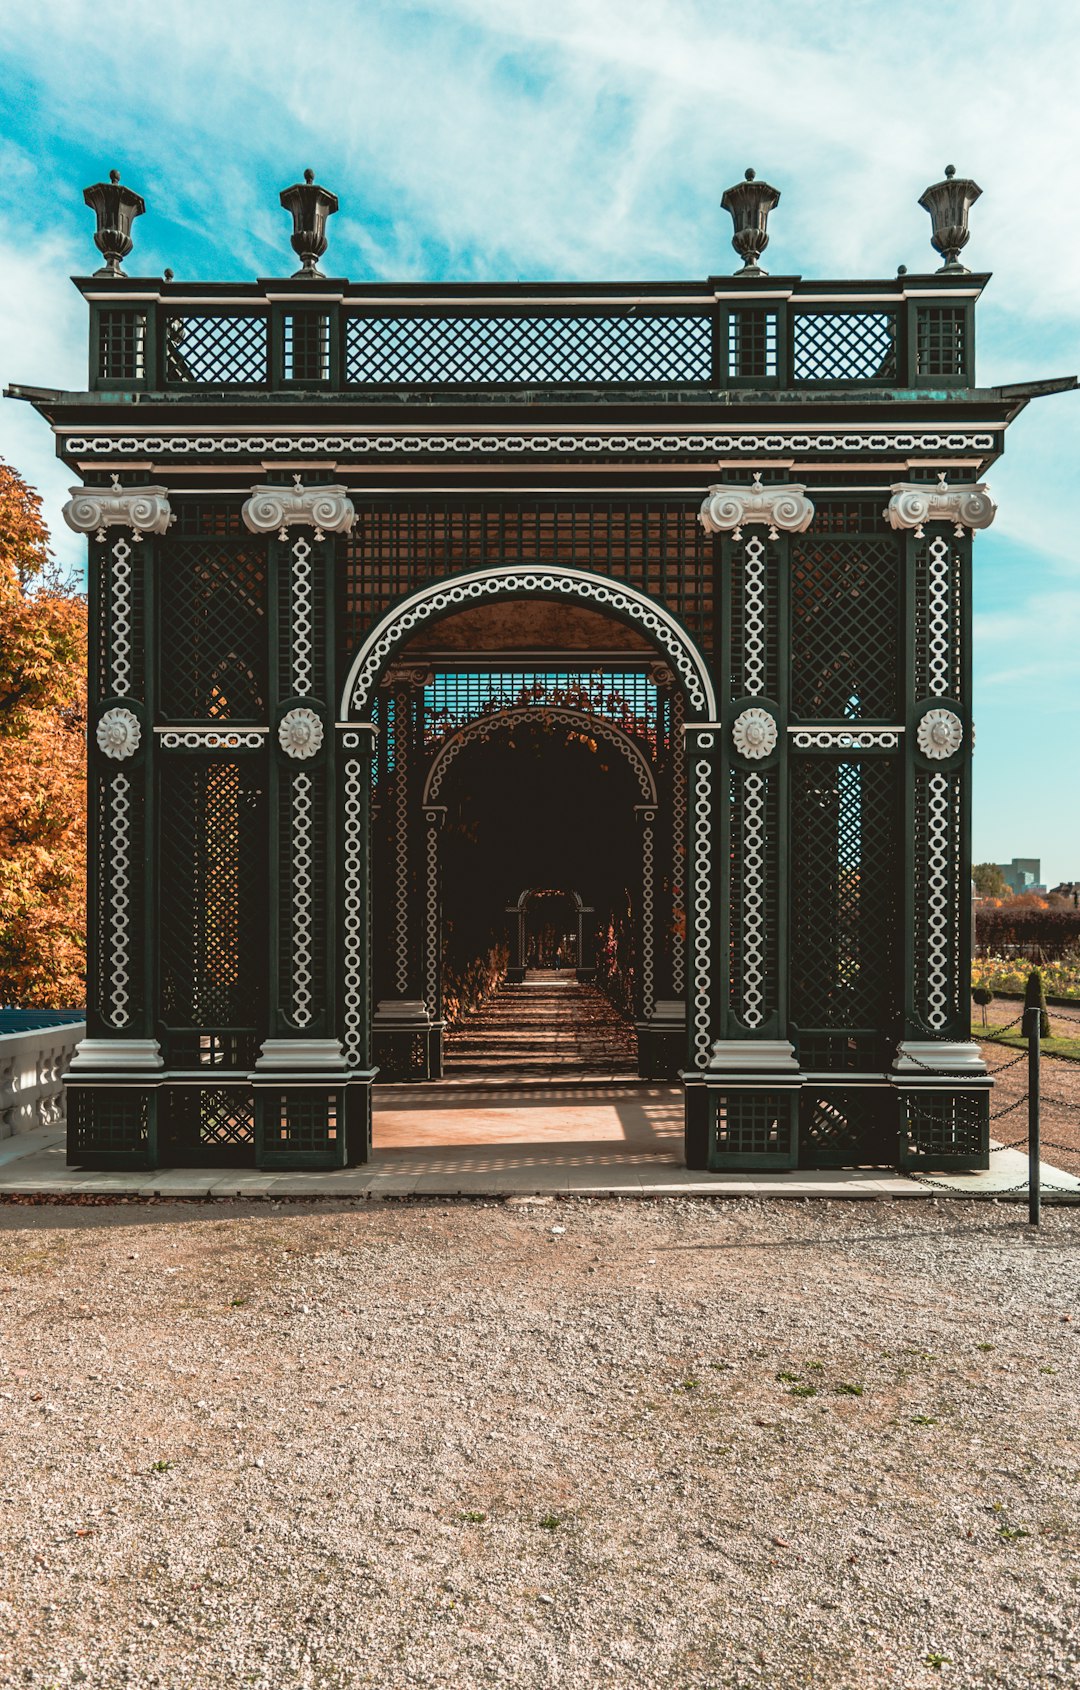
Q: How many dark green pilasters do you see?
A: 4